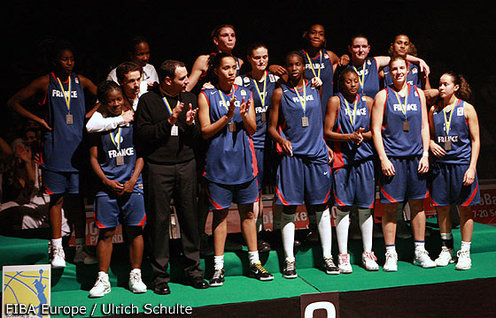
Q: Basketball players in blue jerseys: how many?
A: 12